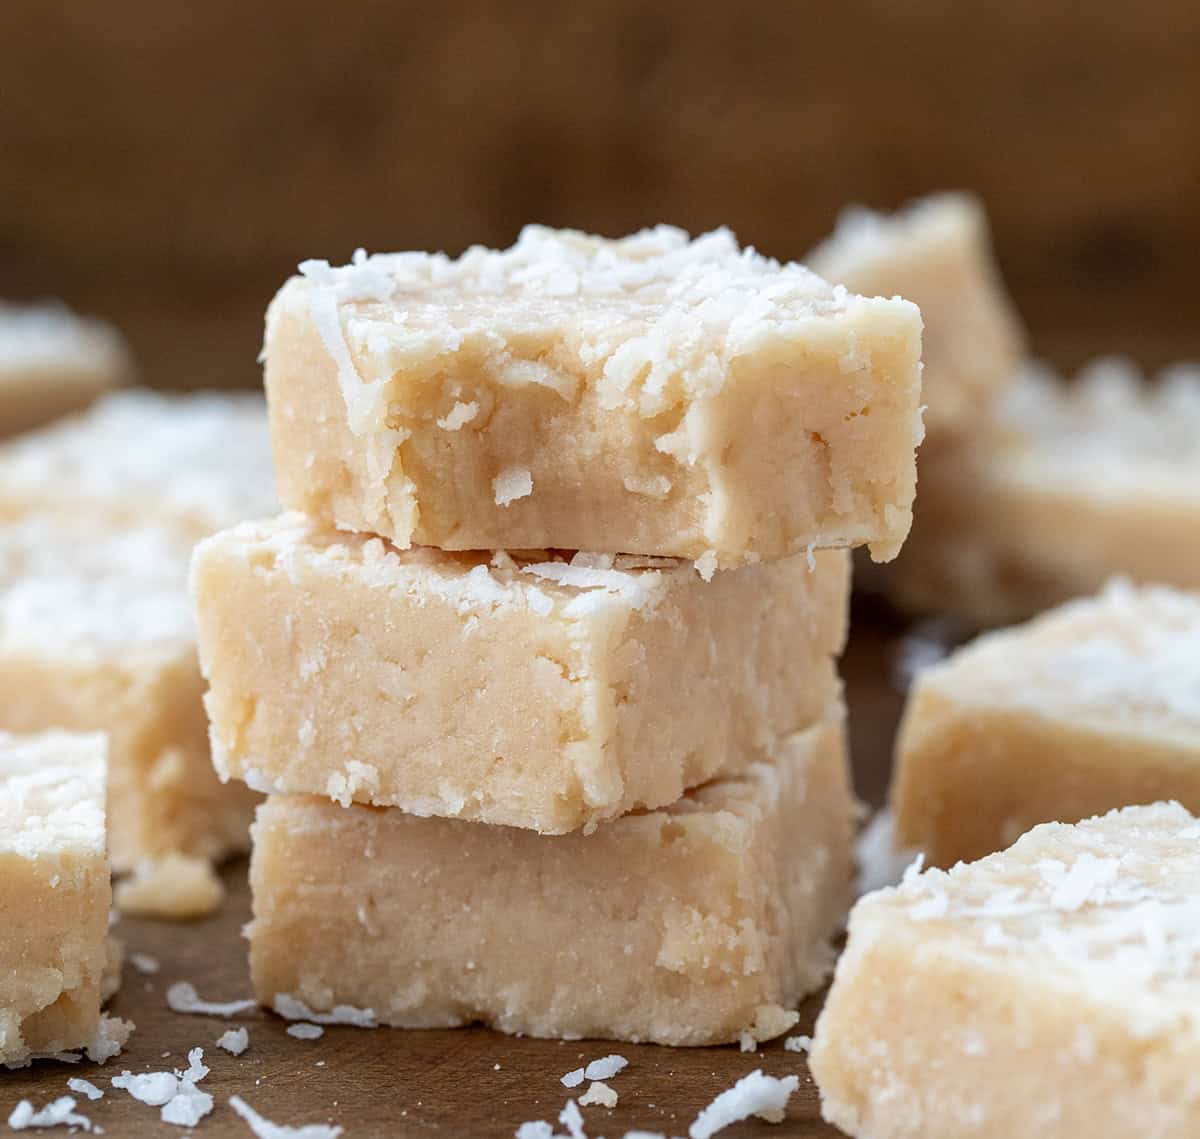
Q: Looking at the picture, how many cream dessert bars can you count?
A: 11